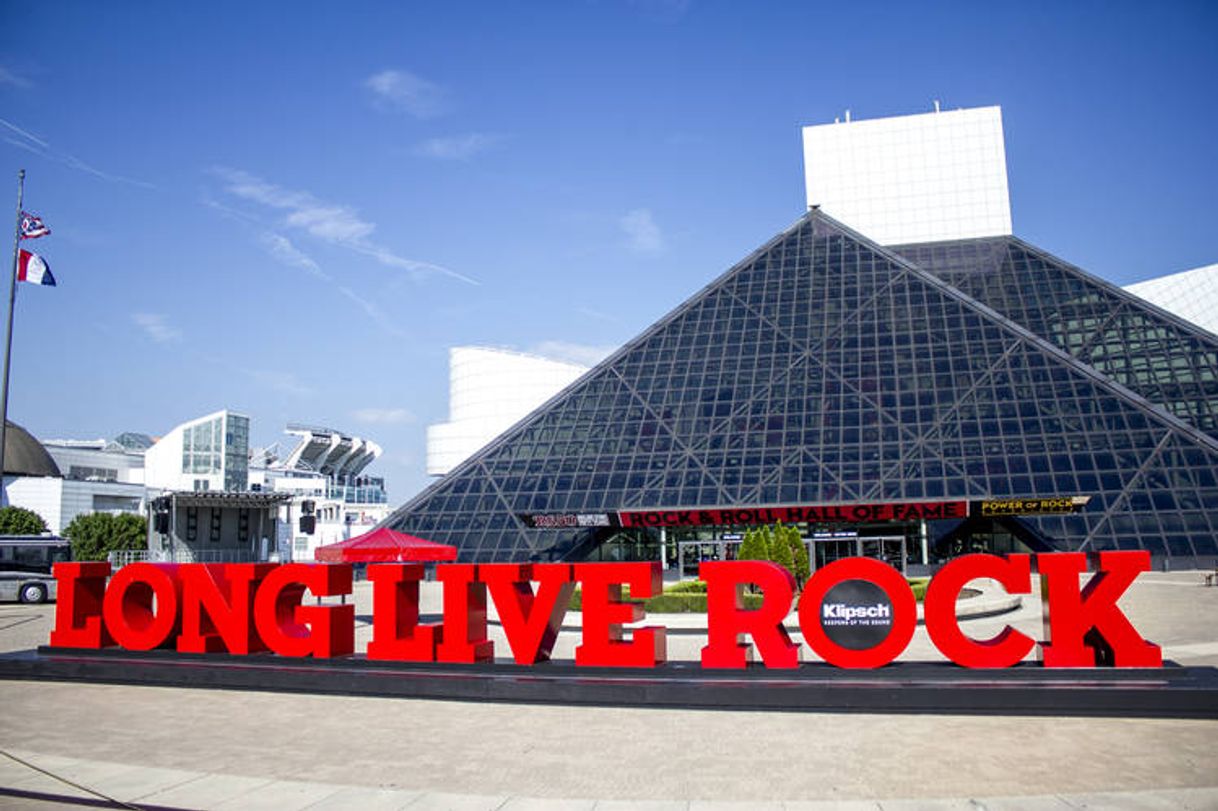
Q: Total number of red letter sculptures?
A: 12